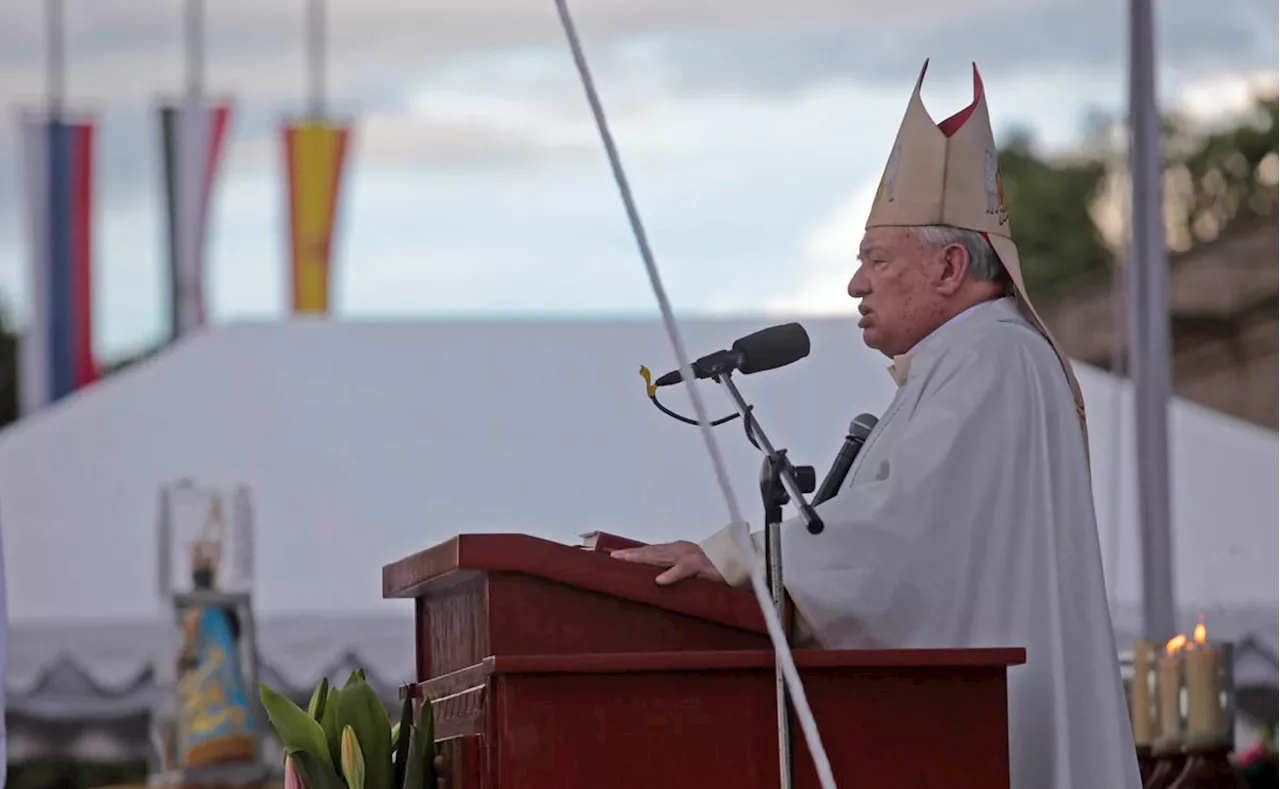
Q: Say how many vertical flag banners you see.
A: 3